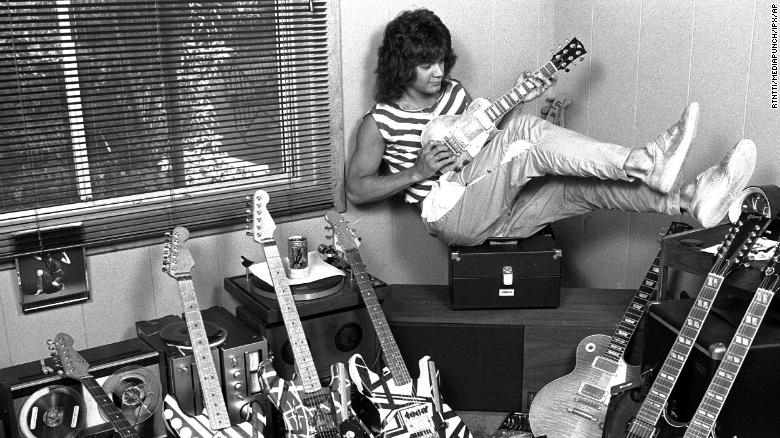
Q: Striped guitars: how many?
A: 3